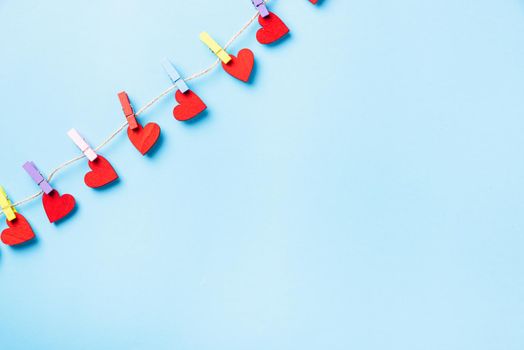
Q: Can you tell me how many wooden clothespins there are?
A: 7